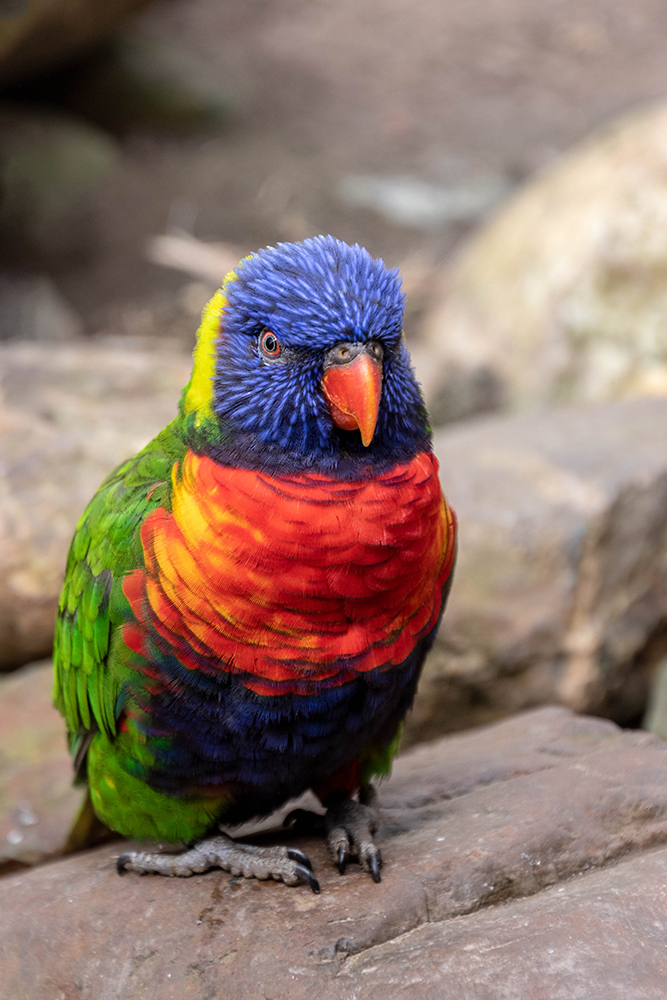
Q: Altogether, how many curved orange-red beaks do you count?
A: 1